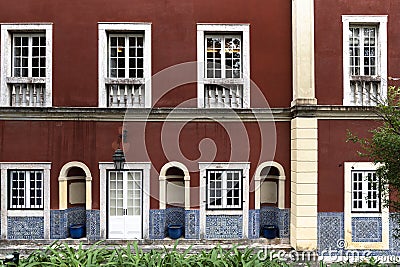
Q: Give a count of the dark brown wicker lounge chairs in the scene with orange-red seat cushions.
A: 0